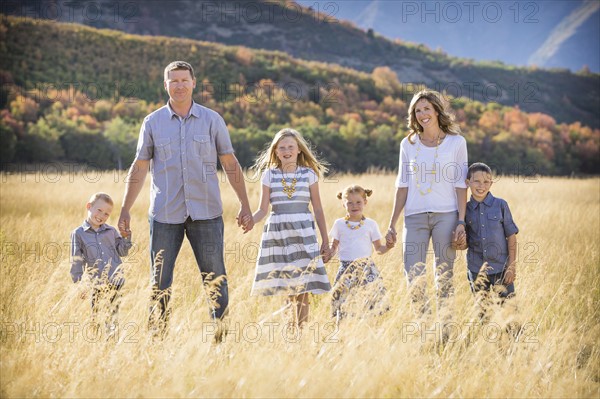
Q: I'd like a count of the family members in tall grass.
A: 6